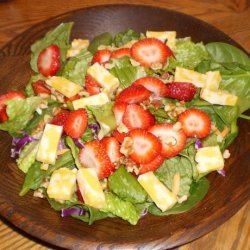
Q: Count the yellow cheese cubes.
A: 13